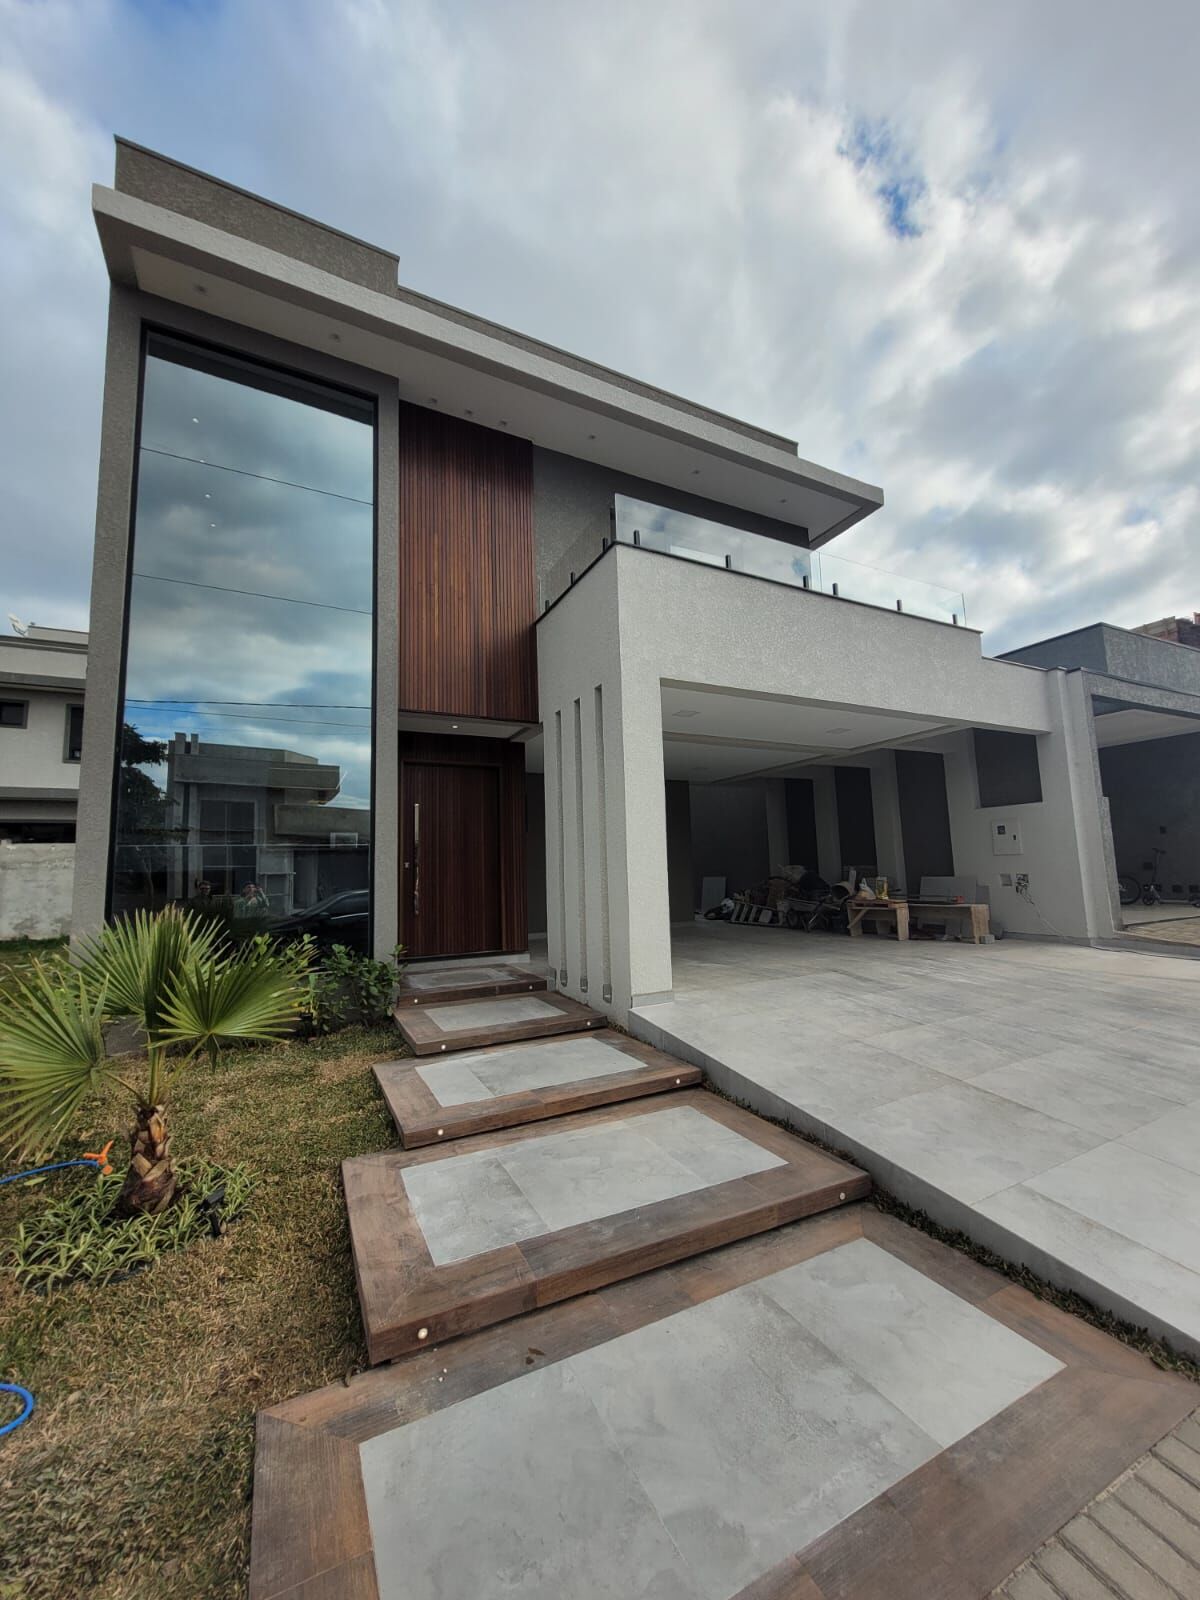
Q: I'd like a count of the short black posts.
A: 9